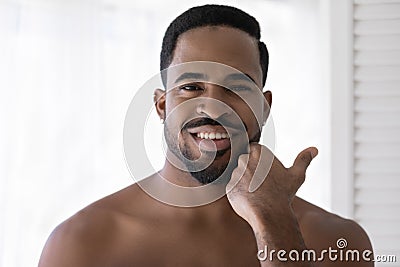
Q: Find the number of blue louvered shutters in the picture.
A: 0